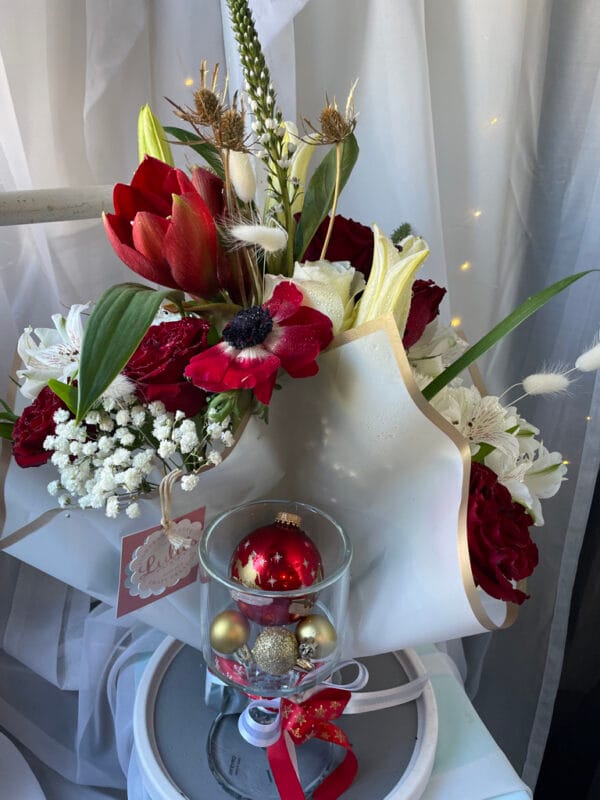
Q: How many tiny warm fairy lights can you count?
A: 7